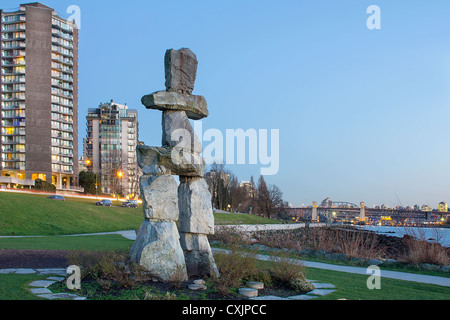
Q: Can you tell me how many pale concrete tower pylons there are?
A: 2